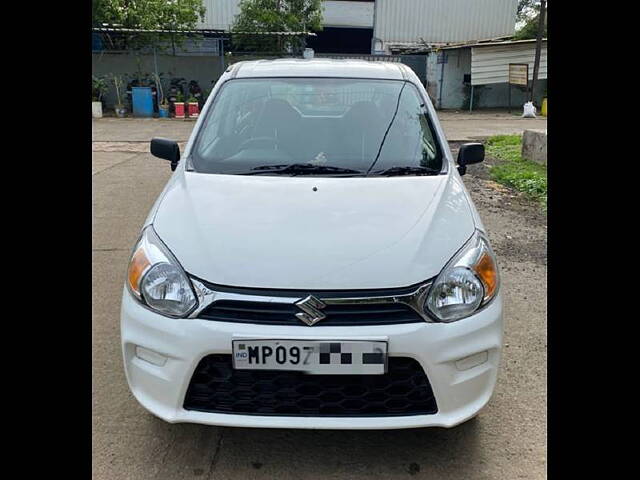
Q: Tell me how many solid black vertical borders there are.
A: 2